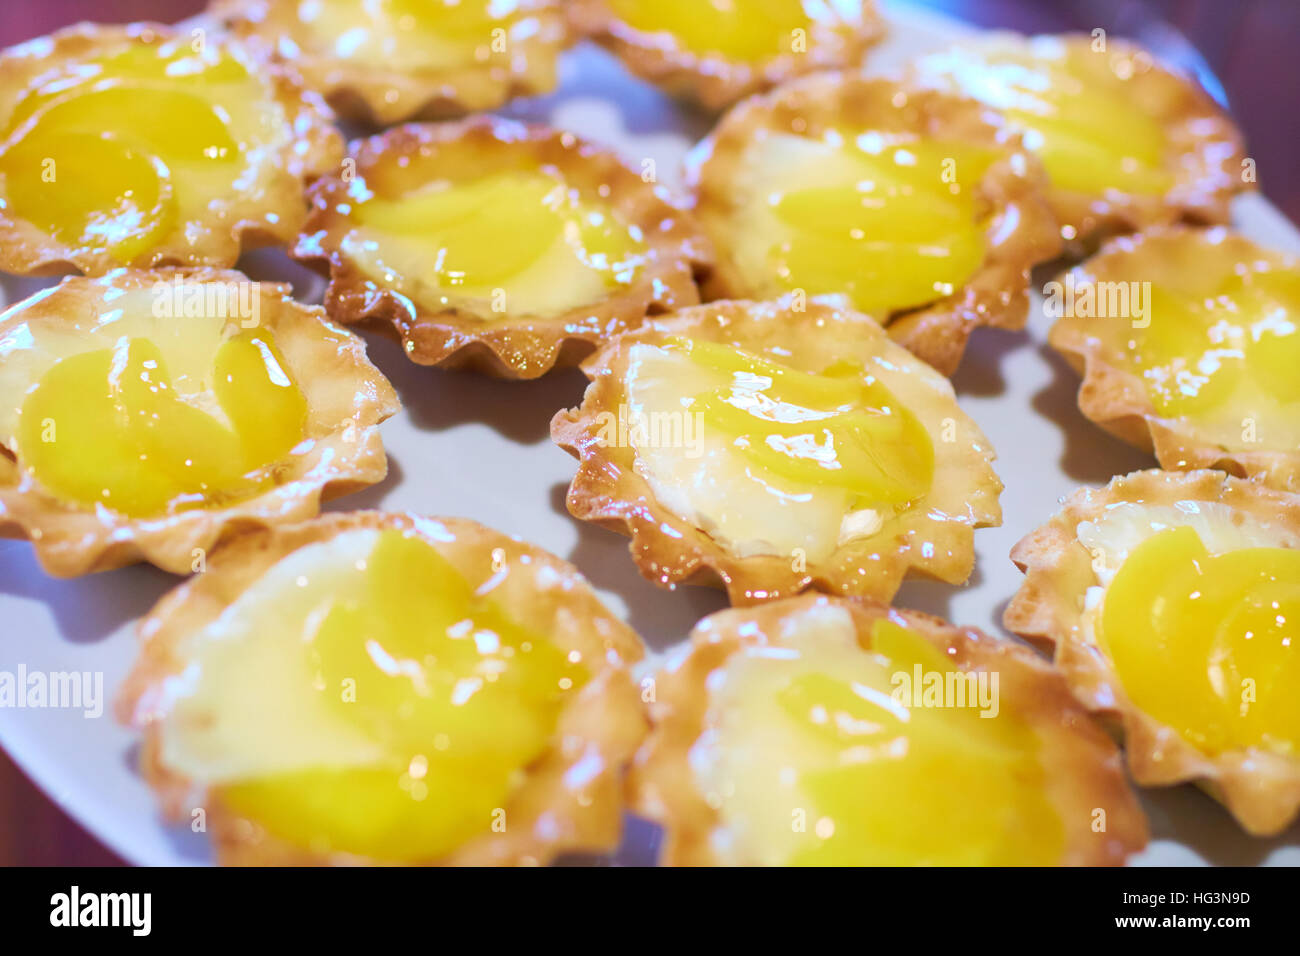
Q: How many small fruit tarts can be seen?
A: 12